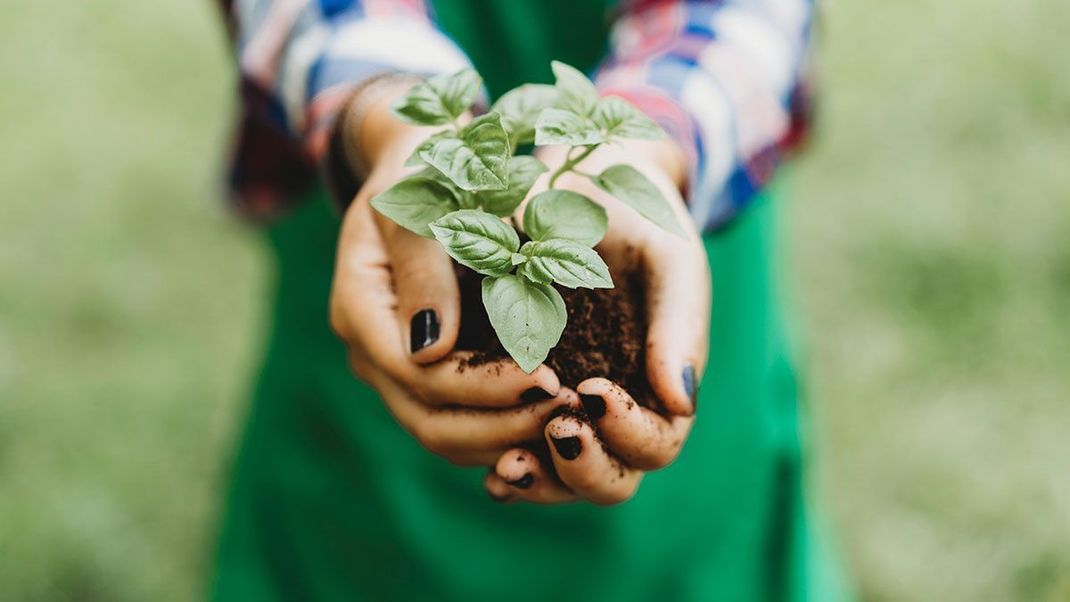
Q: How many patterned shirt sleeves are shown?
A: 2